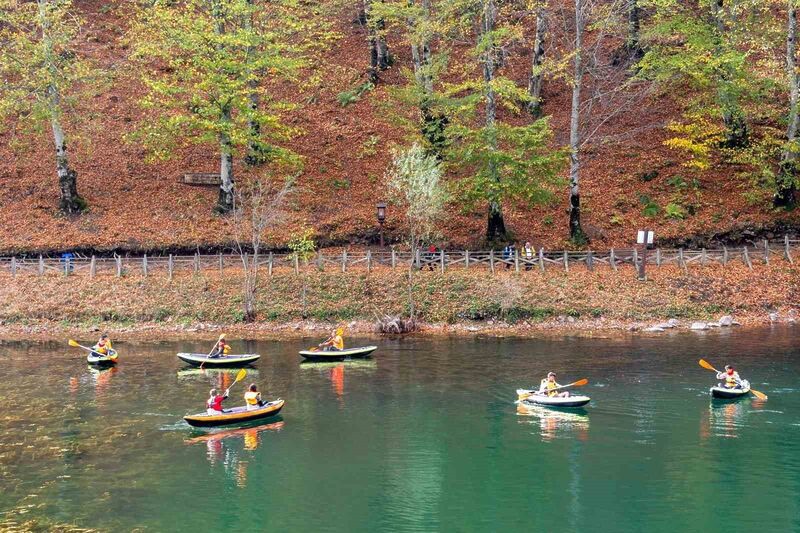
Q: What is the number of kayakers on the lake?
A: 7